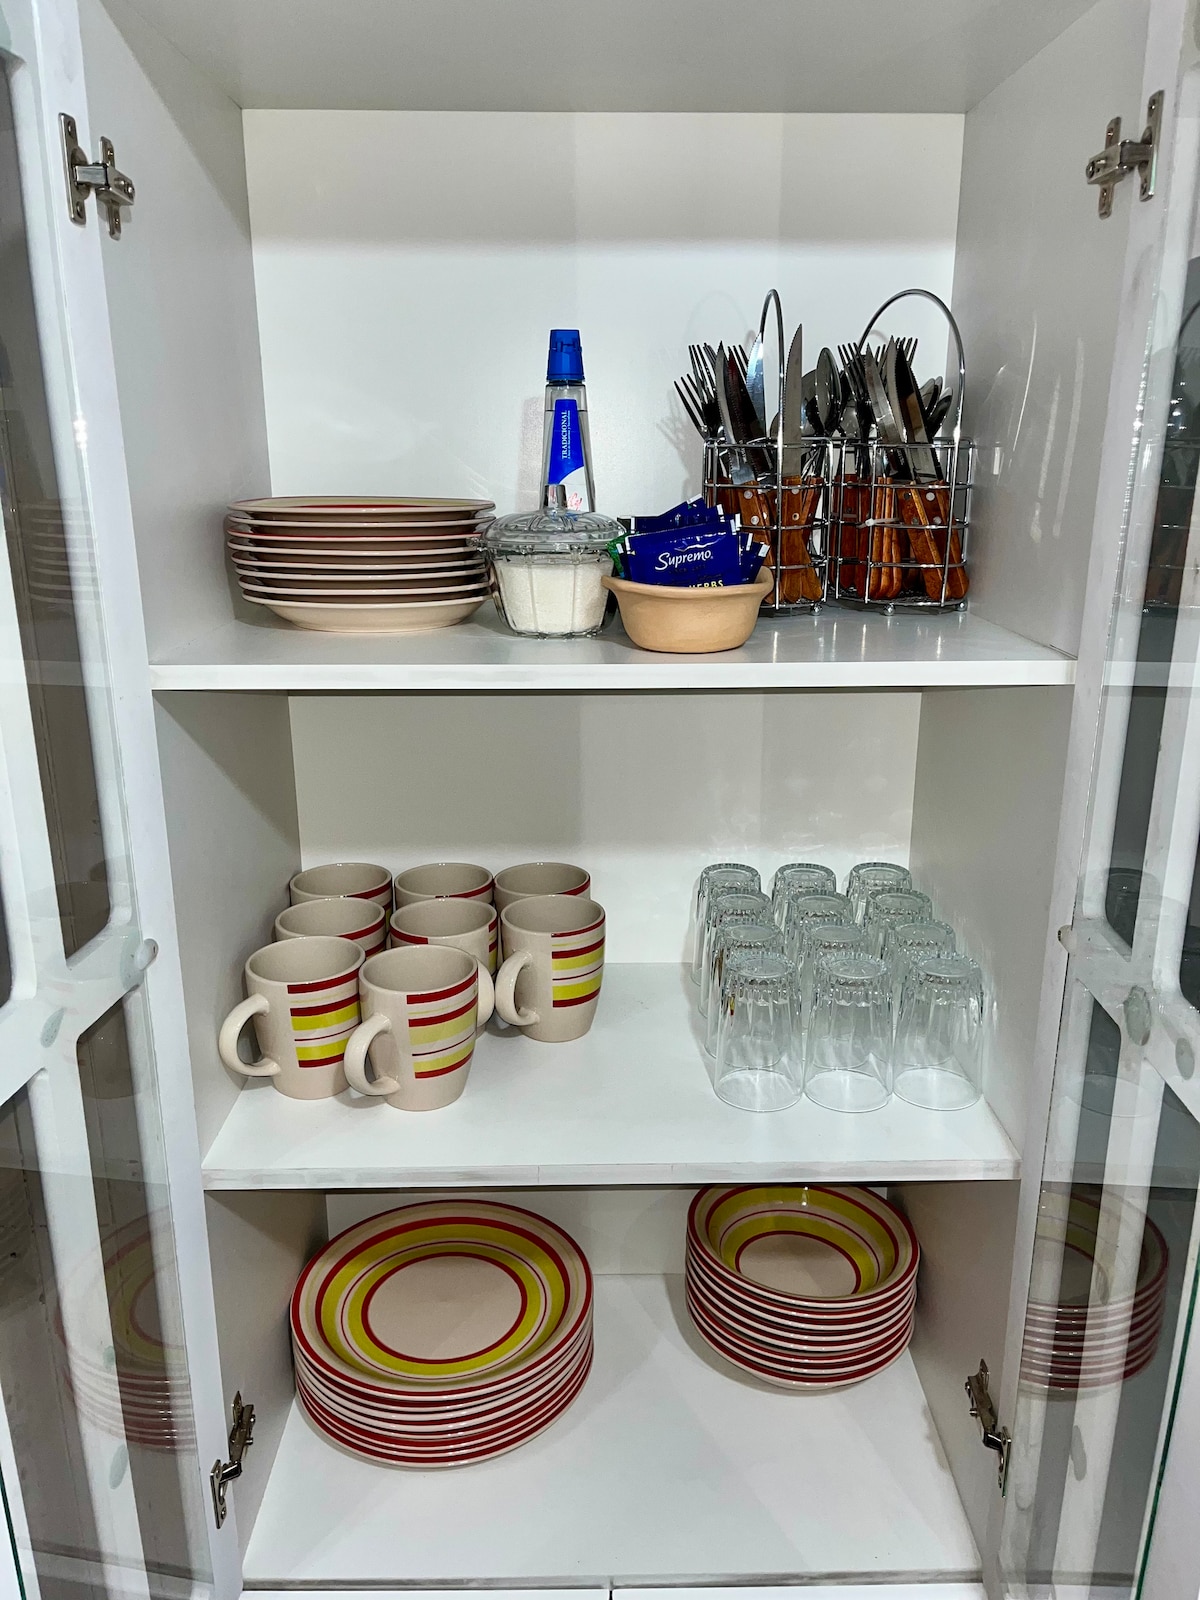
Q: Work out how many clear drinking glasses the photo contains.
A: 12